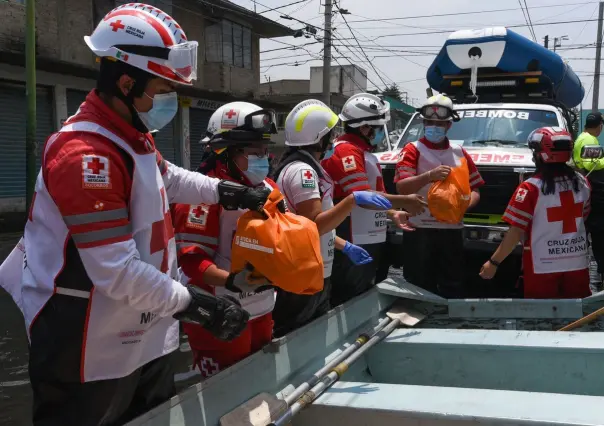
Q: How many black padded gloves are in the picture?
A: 2